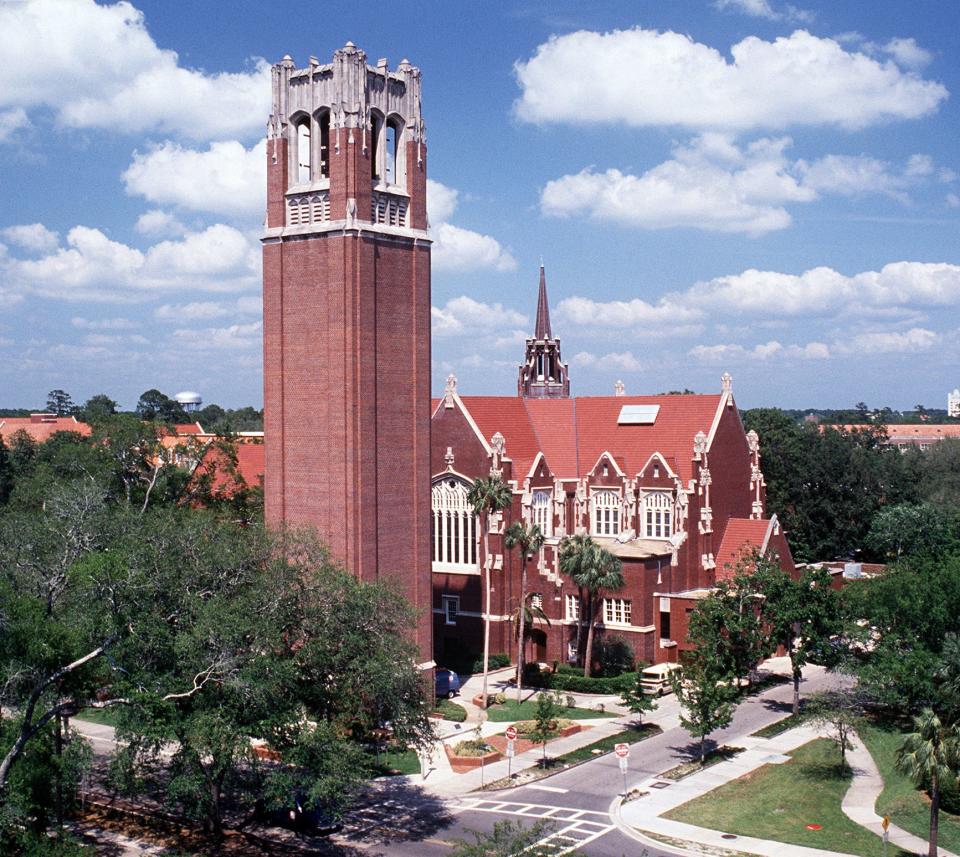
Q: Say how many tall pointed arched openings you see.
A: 4